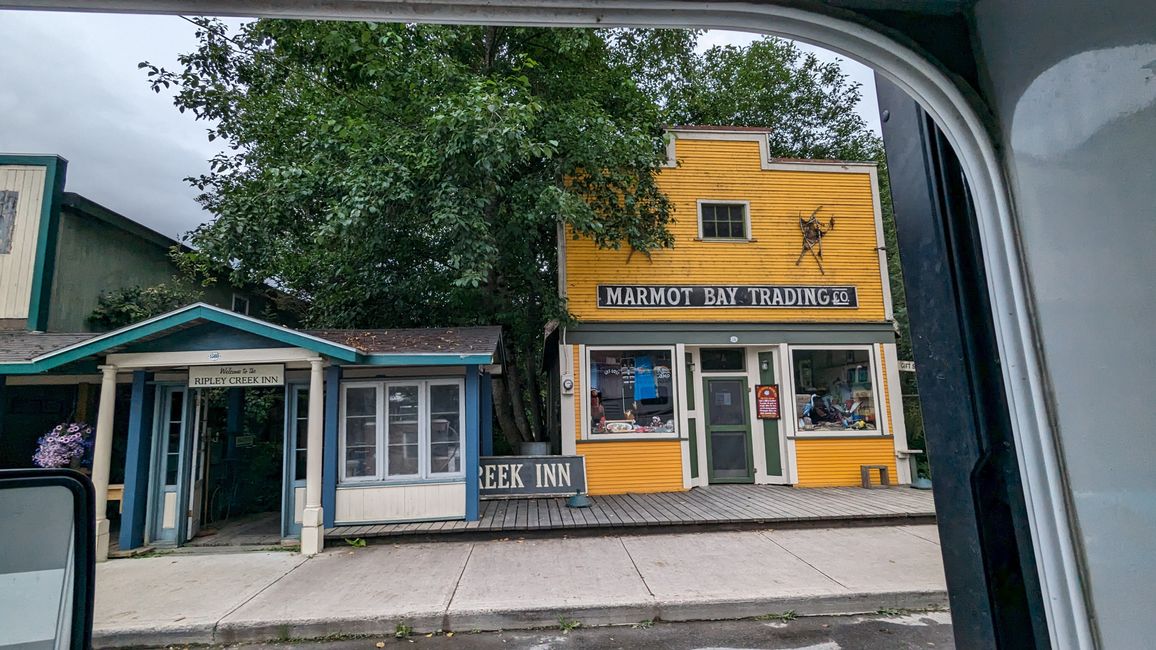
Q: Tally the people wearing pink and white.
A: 0